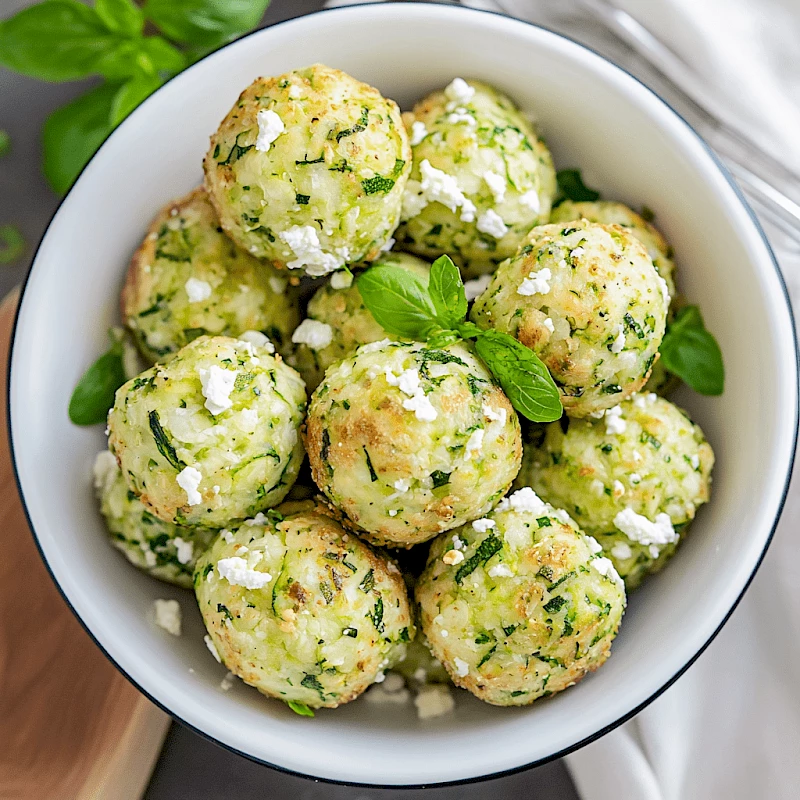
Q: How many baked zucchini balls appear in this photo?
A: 12